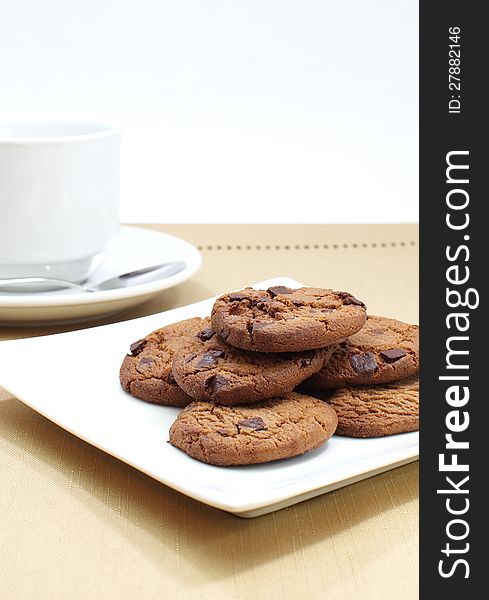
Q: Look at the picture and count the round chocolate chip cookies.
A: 6